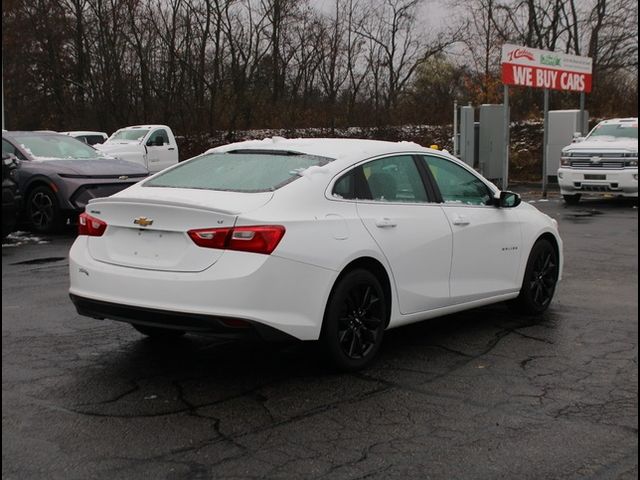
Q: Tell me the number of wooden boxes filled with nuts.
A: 0